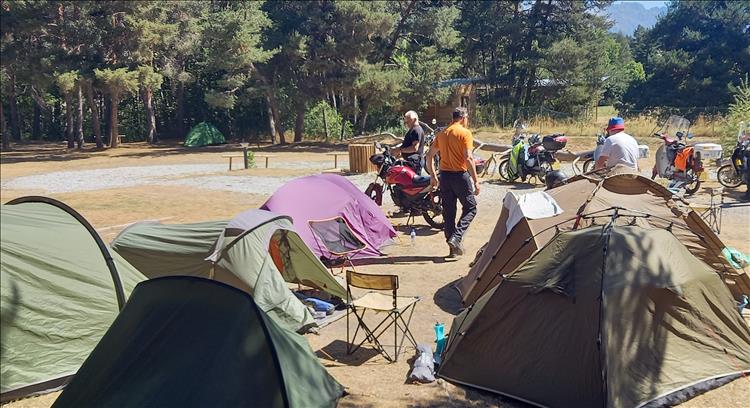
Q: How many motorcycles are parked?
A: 6